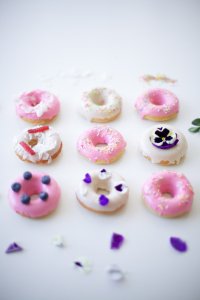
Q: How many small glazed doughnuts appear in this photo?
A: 9